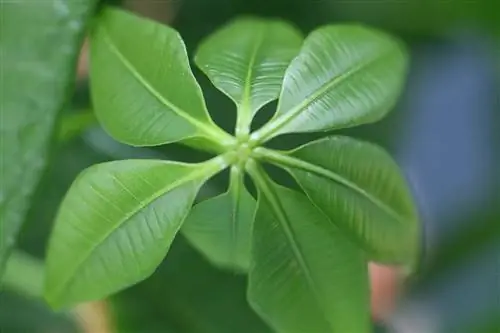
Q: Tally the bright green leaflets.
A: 7